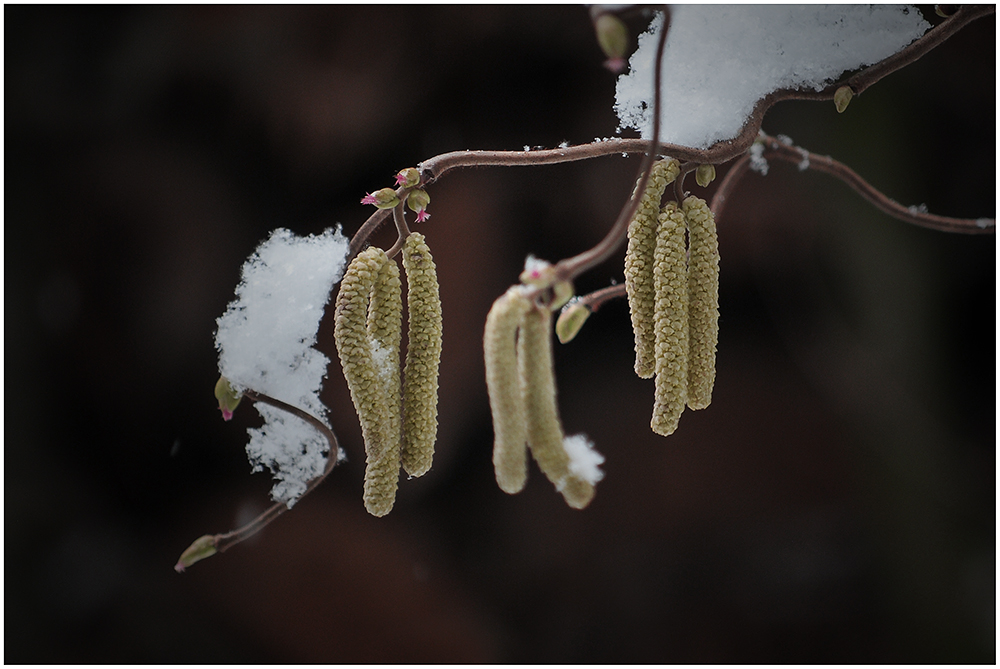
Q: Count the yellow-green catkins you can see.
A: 8